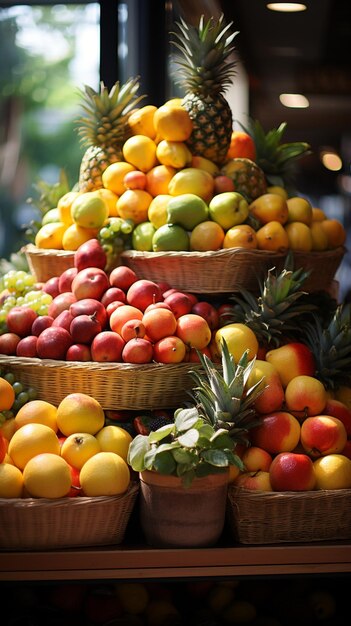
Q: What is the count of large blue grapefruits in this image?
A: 0